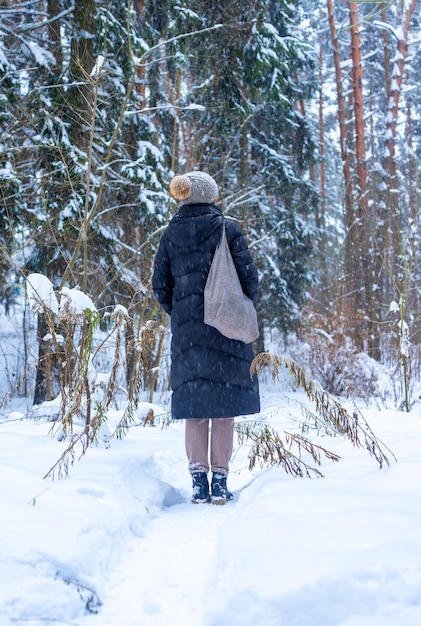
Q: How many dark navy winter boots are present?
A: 2